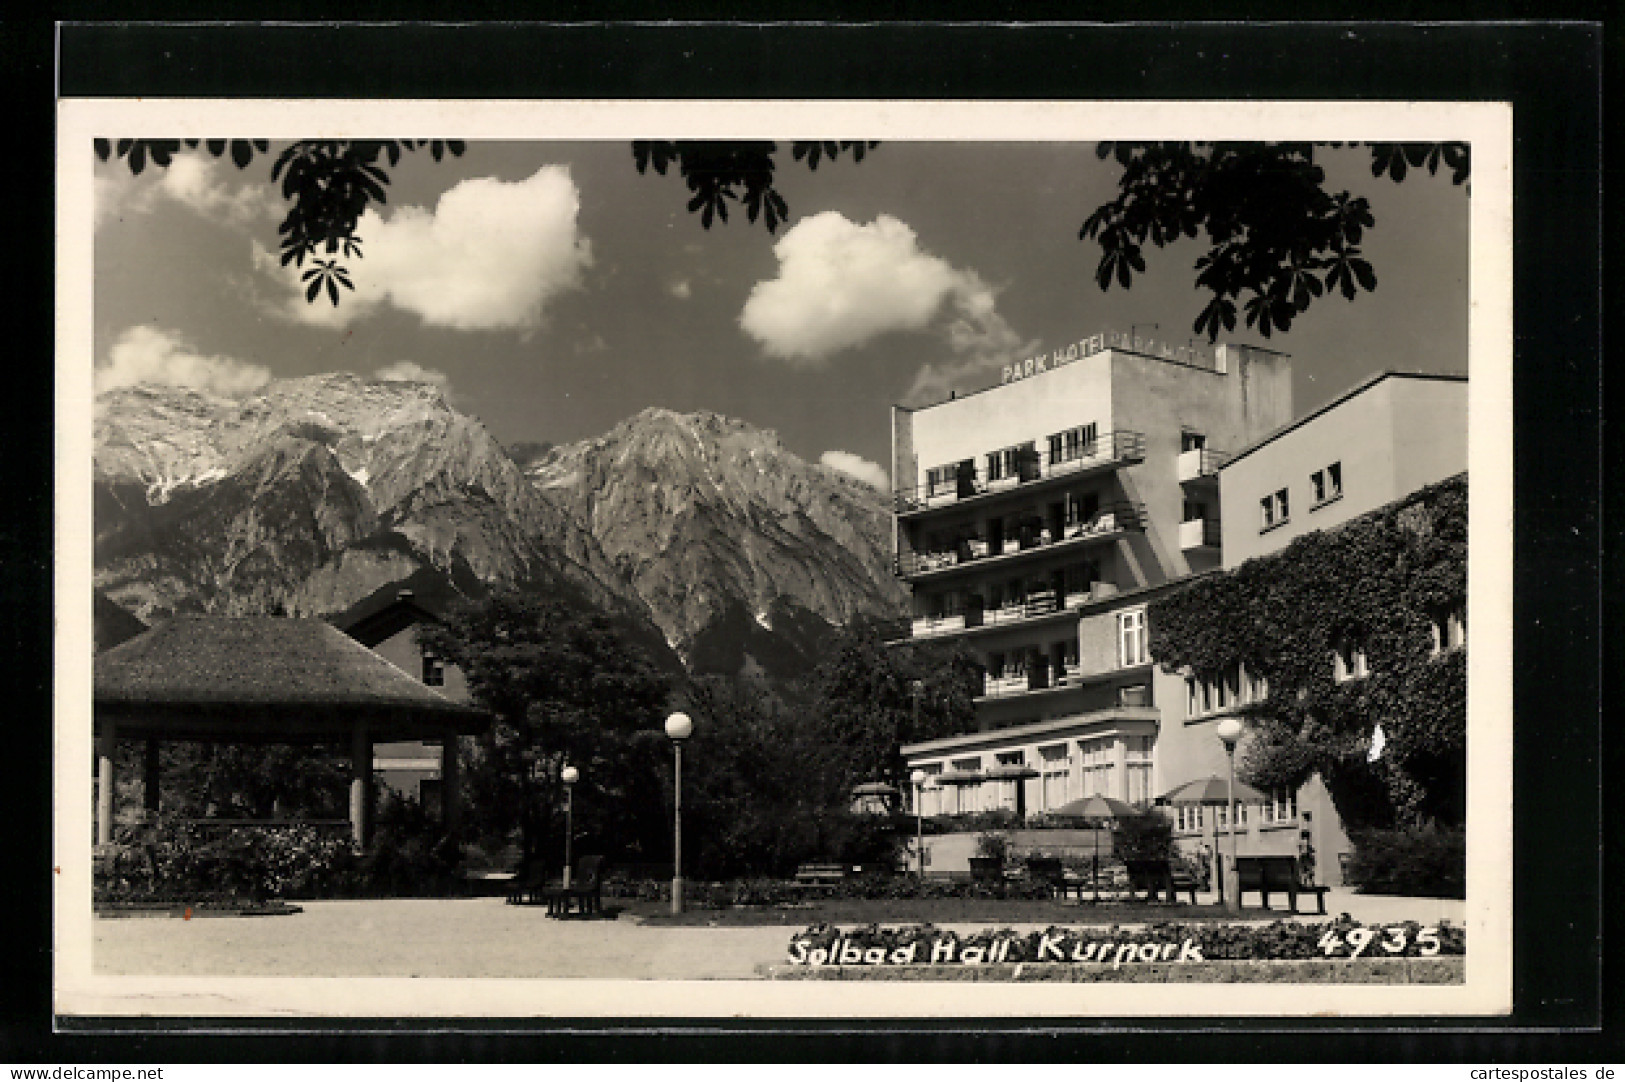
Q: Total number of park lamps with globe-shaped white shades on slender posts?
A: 4